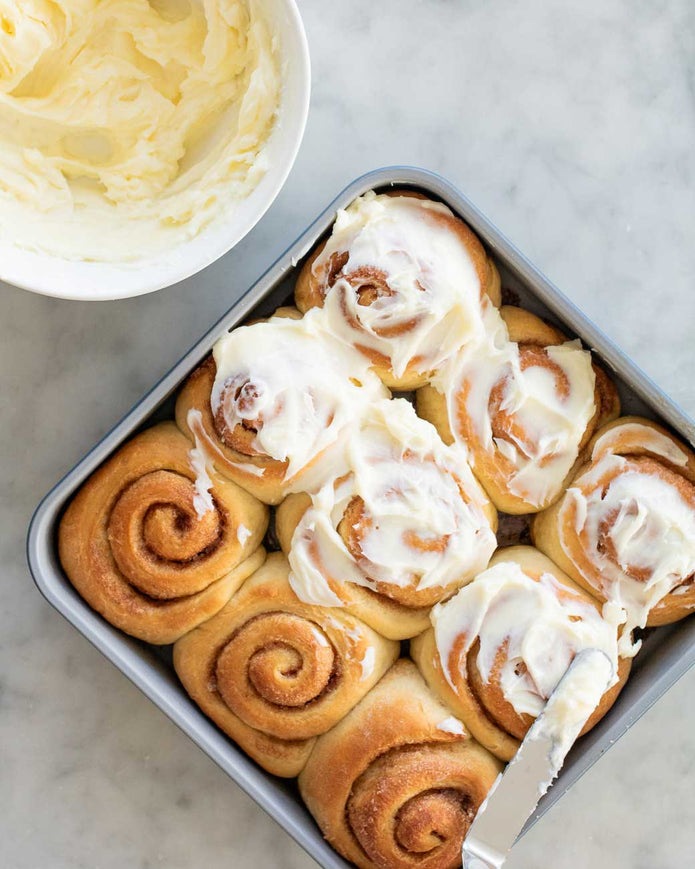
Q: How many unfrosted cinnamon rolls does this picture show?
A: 3